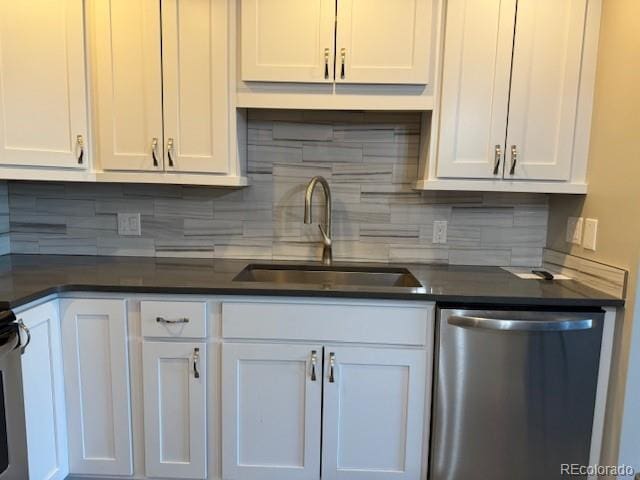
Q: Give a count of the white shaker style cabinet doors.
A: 12